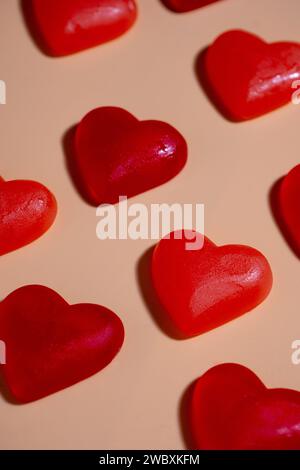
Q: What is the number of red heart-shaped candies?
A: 9